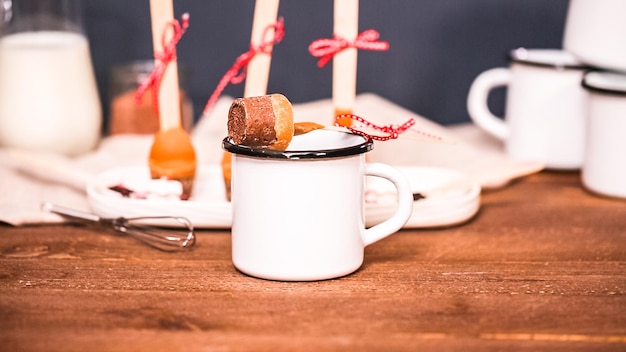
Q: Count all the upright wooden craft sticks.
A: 3